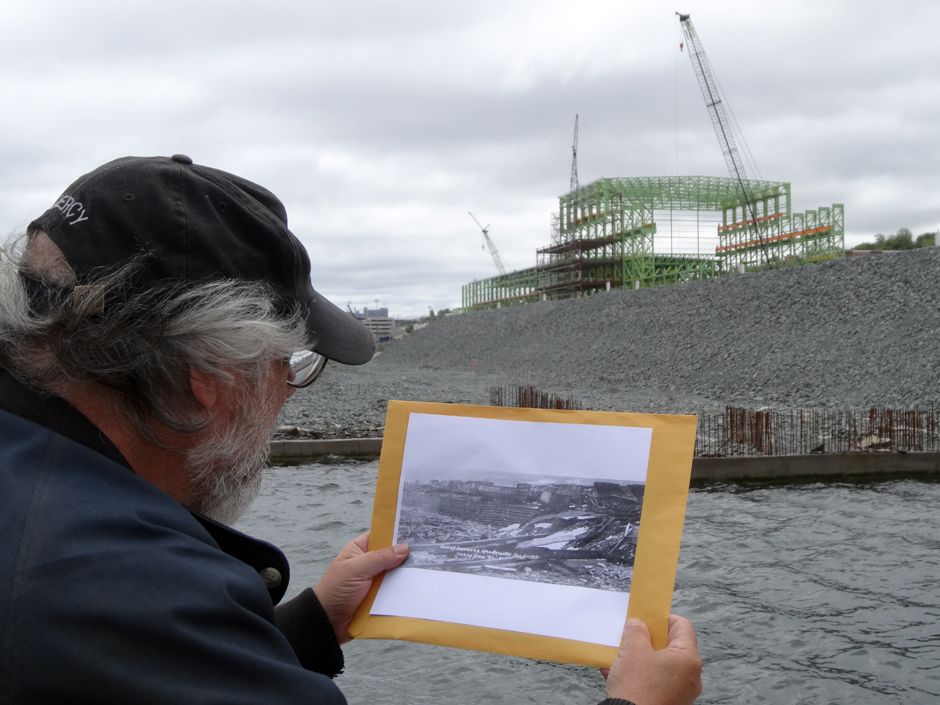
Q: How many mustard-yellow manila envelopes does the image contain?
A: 1